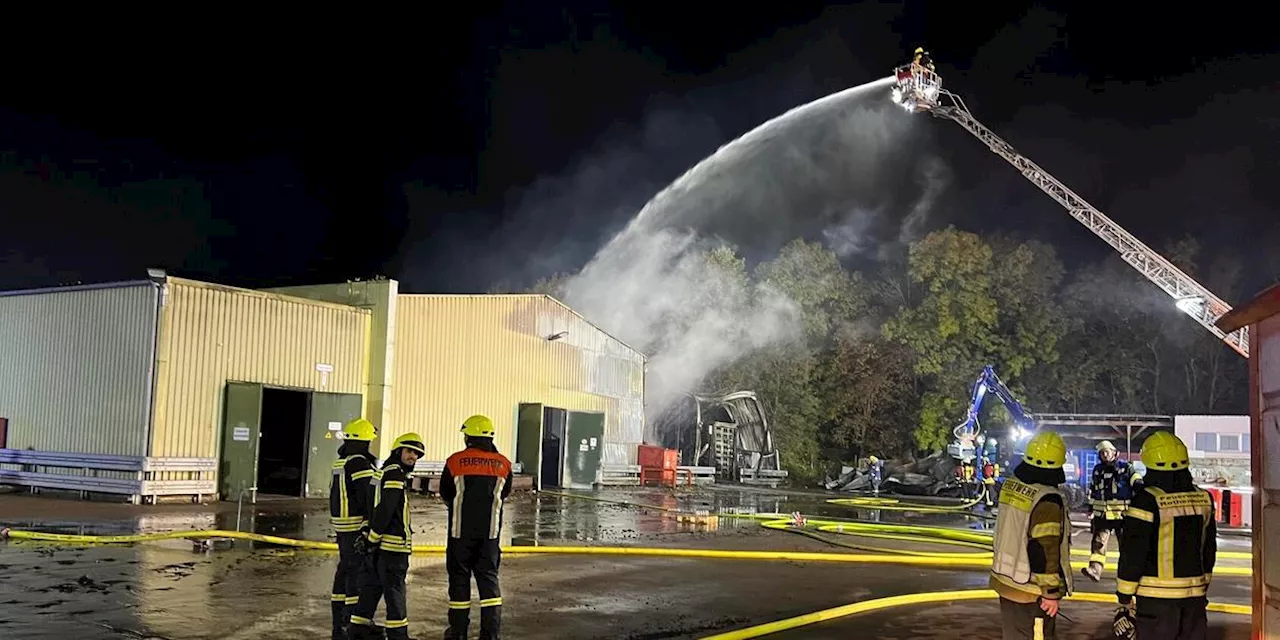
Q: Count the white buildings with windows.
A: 1